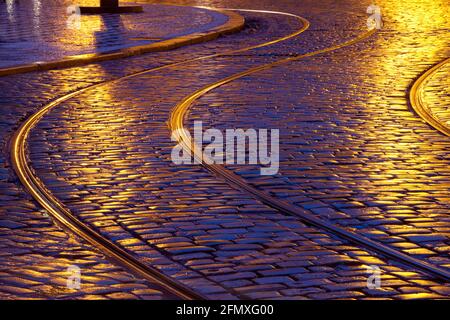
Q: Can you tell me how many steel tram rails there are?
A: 3